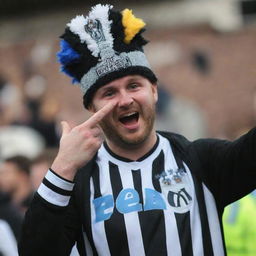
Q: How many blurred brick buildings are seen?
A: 1